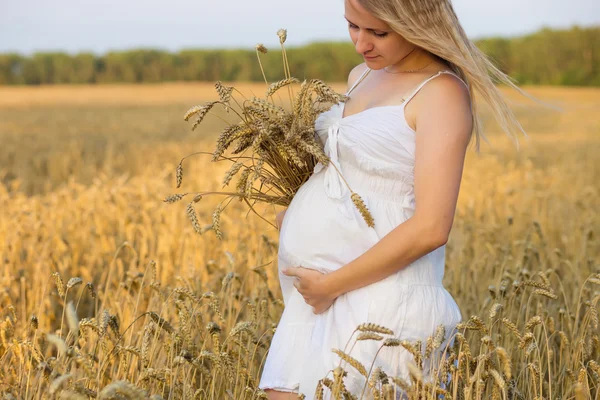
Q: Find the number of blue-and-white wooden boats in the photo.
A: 0